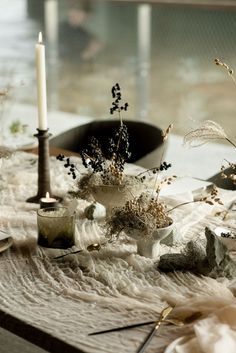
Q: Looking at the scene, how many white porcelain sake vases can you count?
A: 2